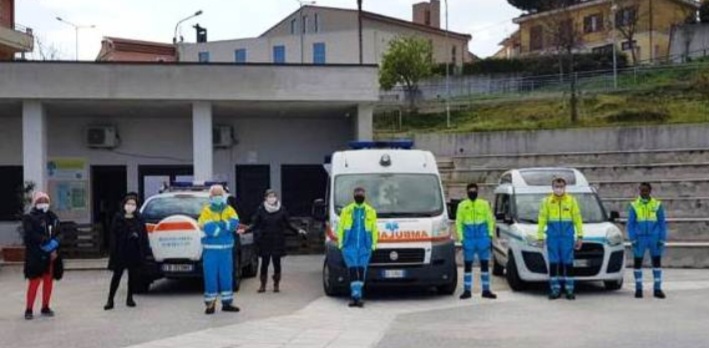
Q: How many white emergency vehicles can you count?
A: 3